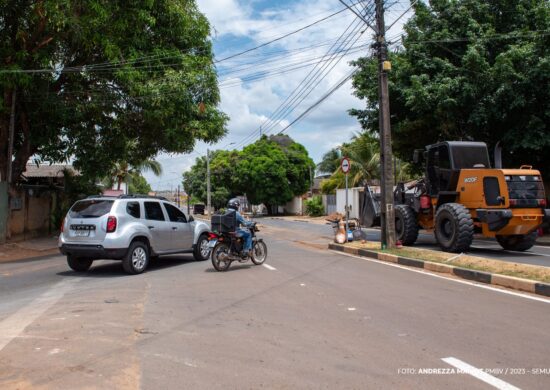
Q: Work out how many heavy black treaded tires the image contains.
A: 3